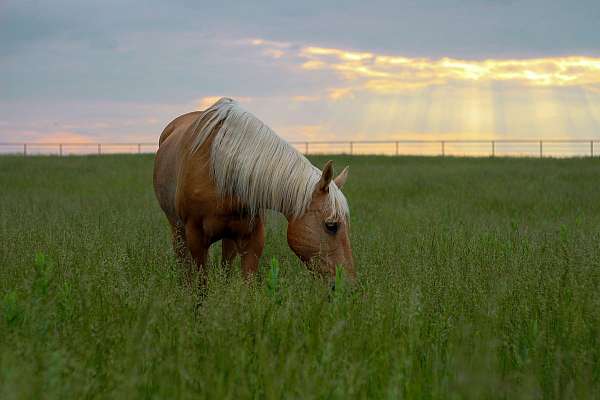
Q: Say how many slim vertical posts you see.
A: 11